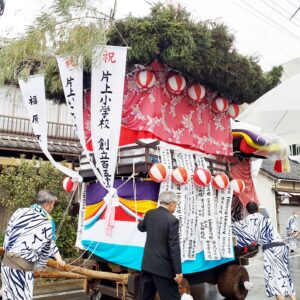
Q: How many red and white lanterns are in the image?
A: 11